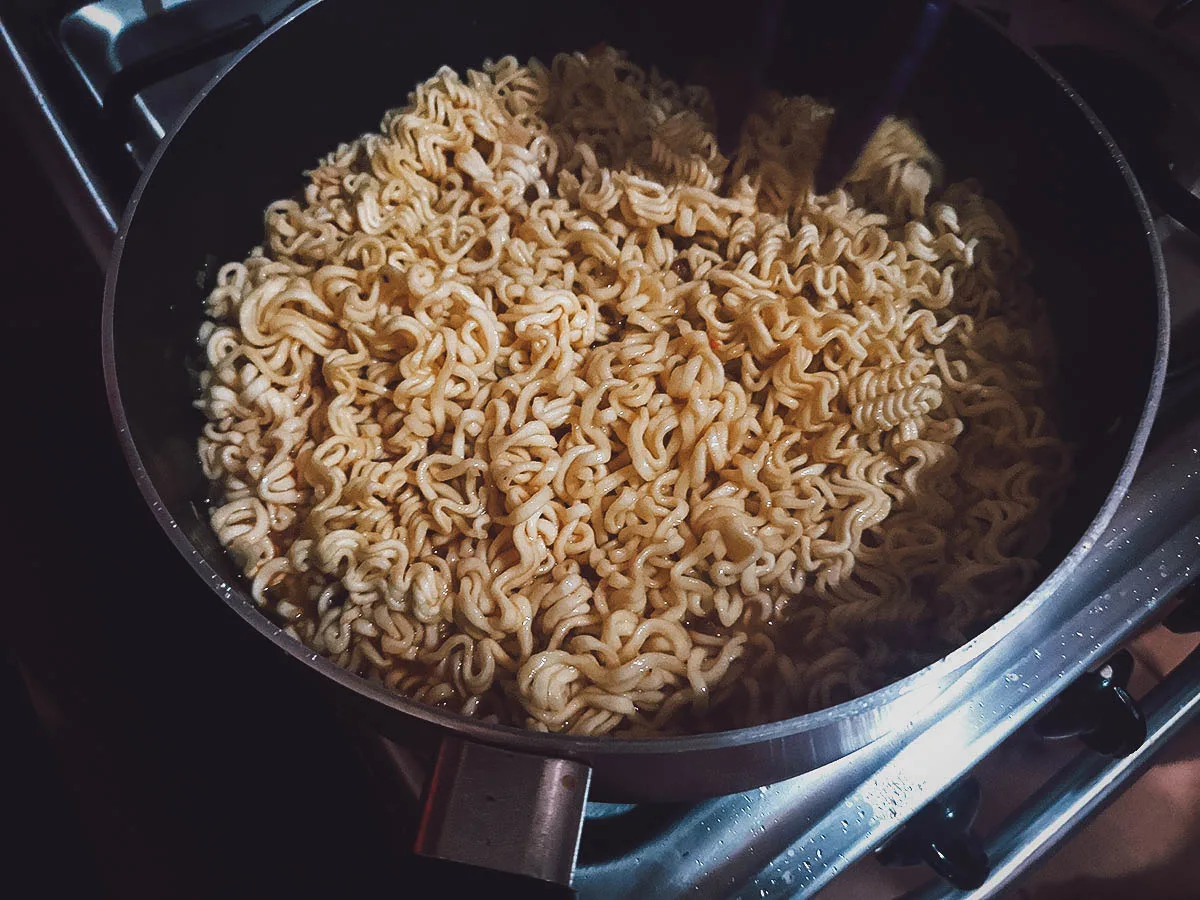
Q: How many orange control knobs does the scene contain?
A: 0